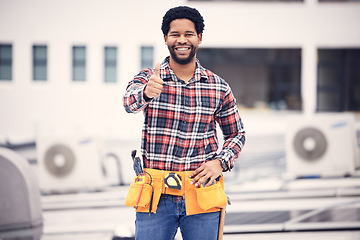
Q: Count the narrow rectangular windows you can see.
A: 5